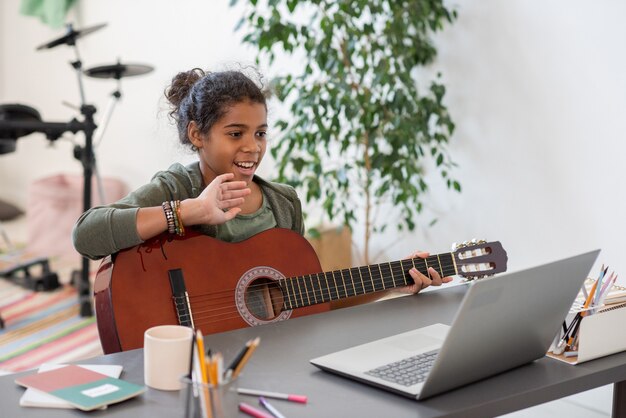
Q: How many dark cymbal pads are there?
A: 2